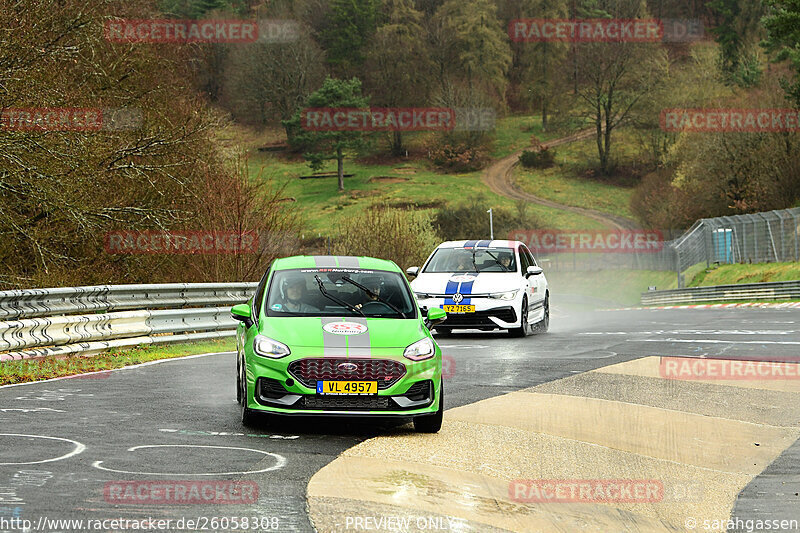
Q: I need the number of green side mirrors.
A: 2